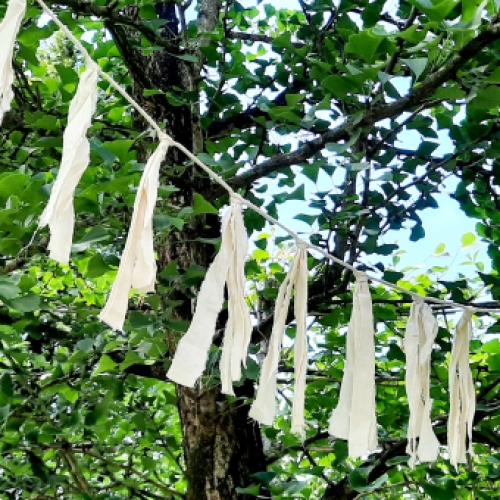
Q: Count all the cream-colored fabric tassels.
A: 8